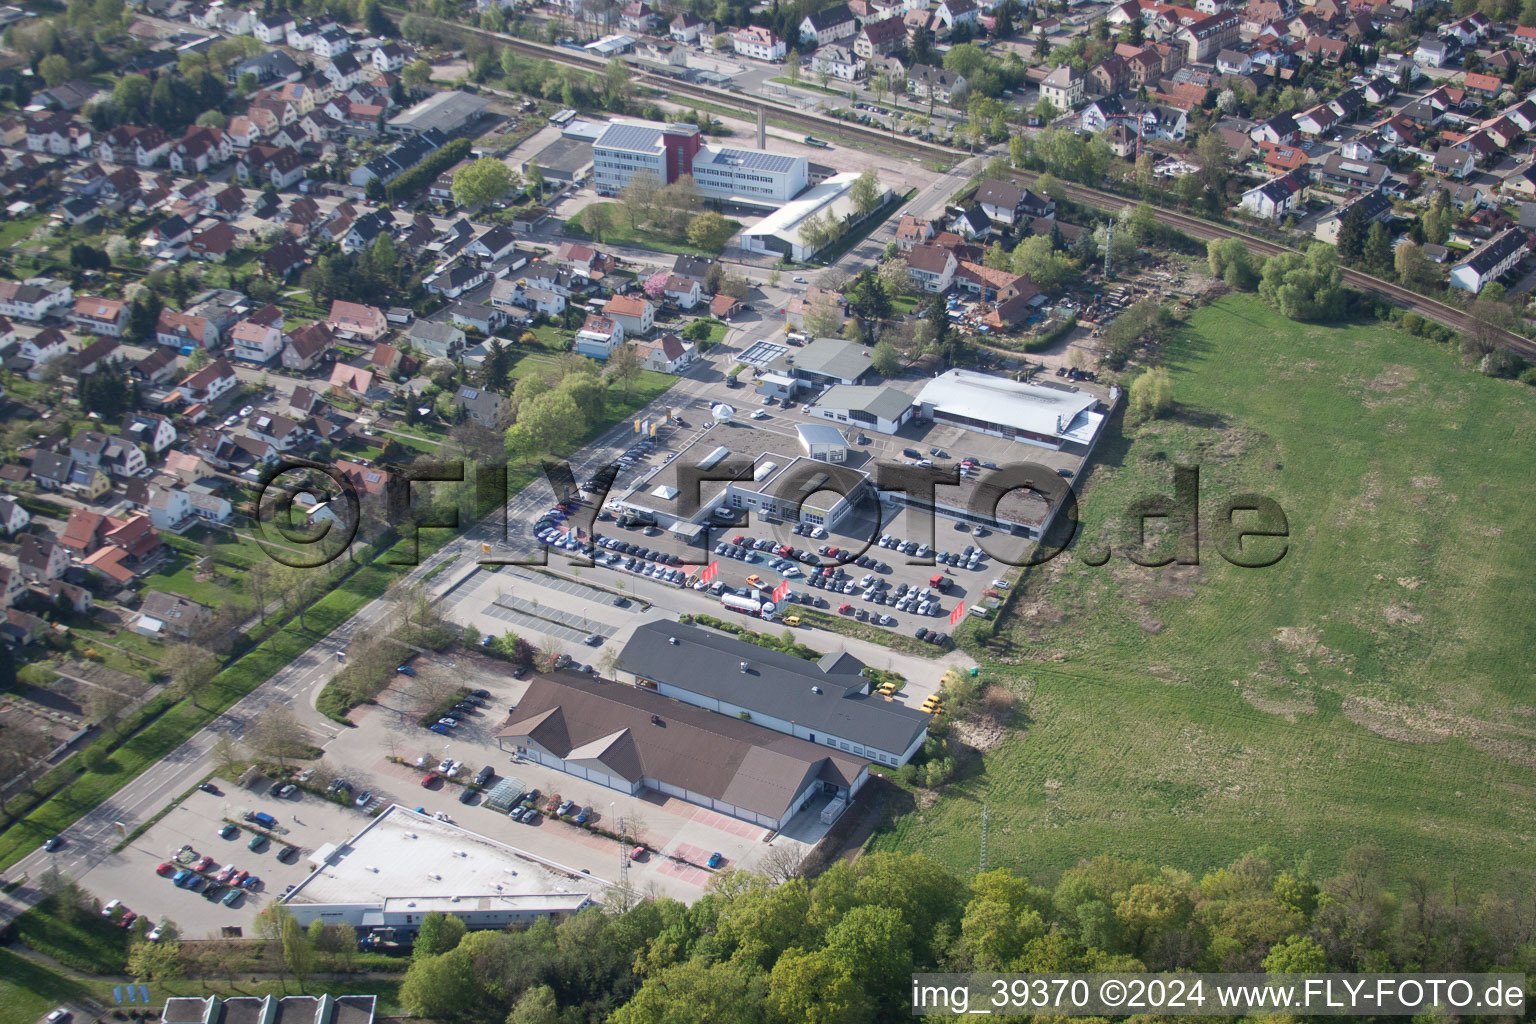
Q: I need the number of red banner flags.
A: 9